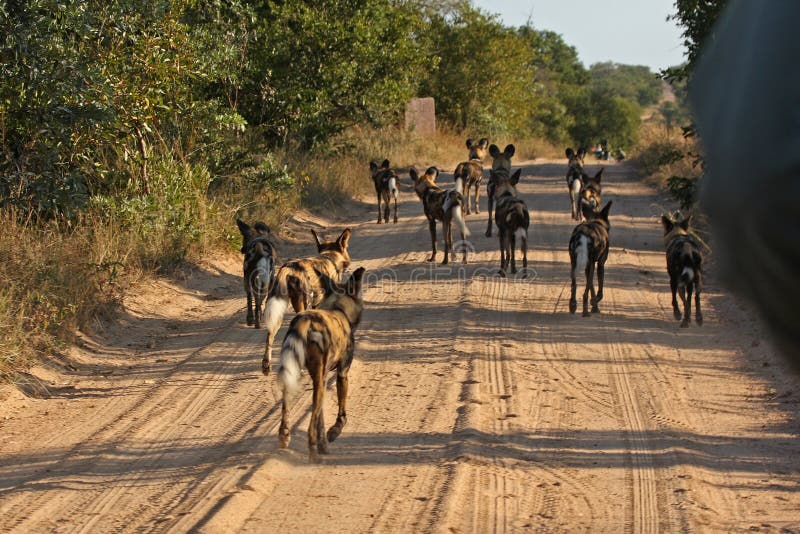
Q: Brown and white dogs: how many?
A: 12